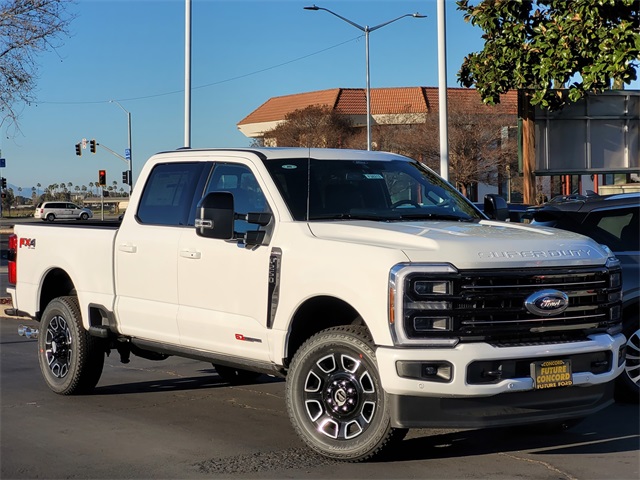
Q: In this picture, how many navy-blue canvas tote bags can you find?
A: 0